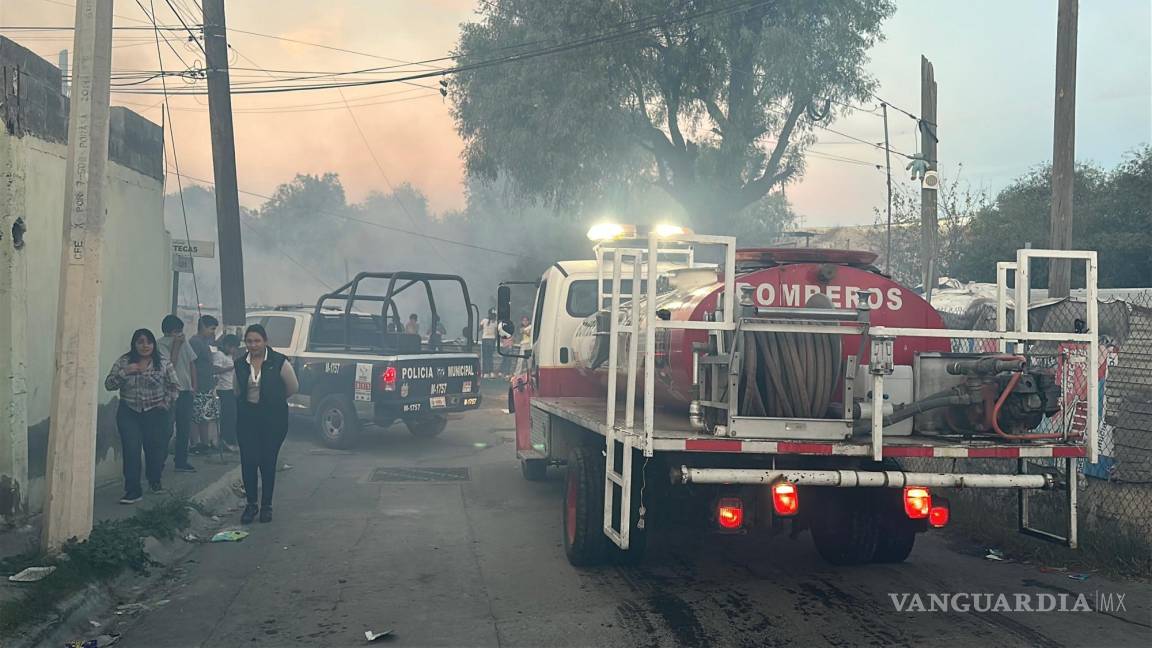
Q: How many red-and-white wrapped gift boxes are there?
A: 0